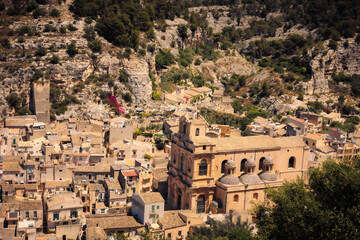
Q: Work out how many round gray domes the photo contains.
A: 3